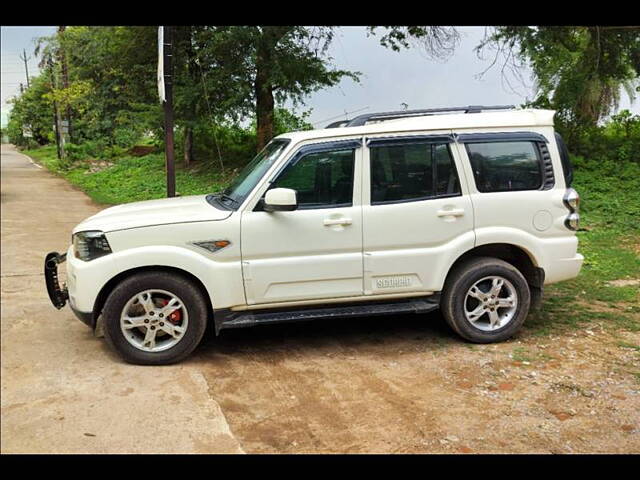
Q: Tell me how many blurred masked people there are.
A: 0